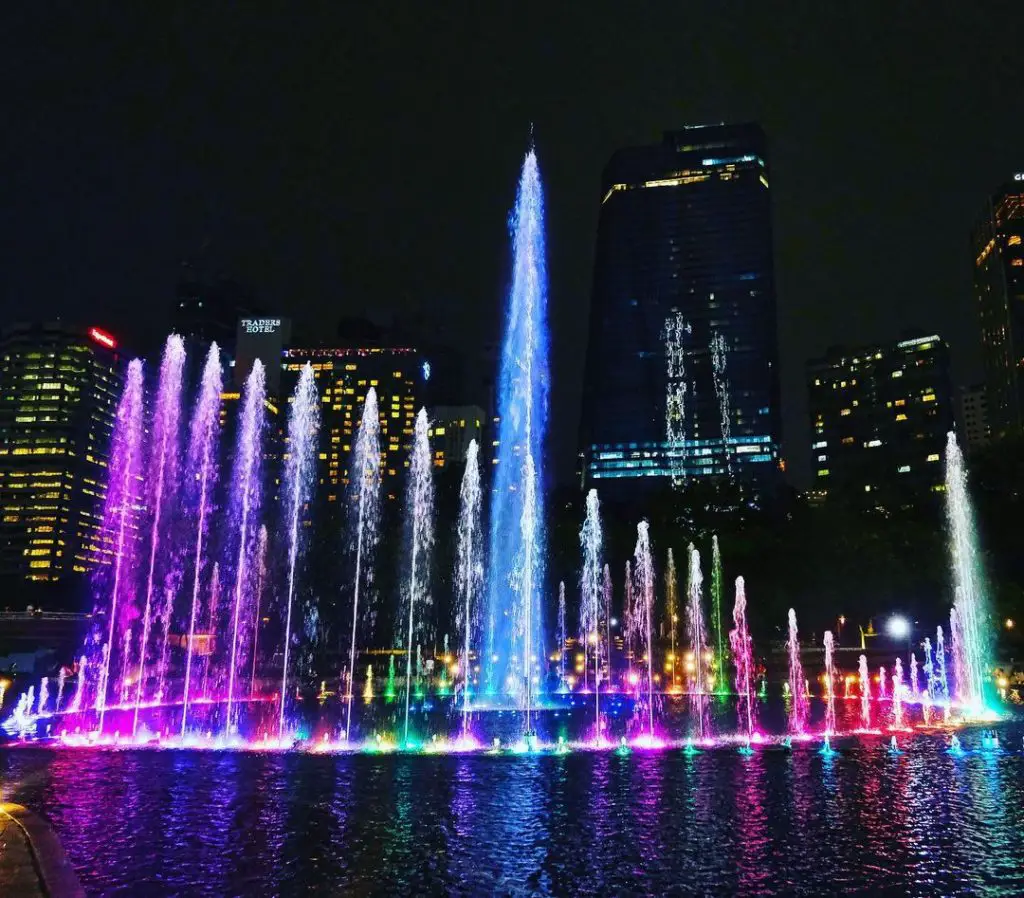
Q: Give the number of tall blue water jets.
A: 1